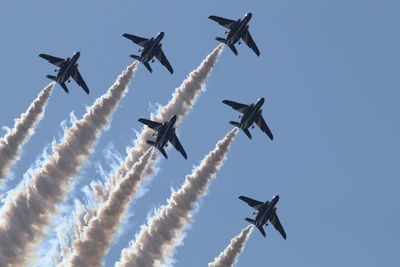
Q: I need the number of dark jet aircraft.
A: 6